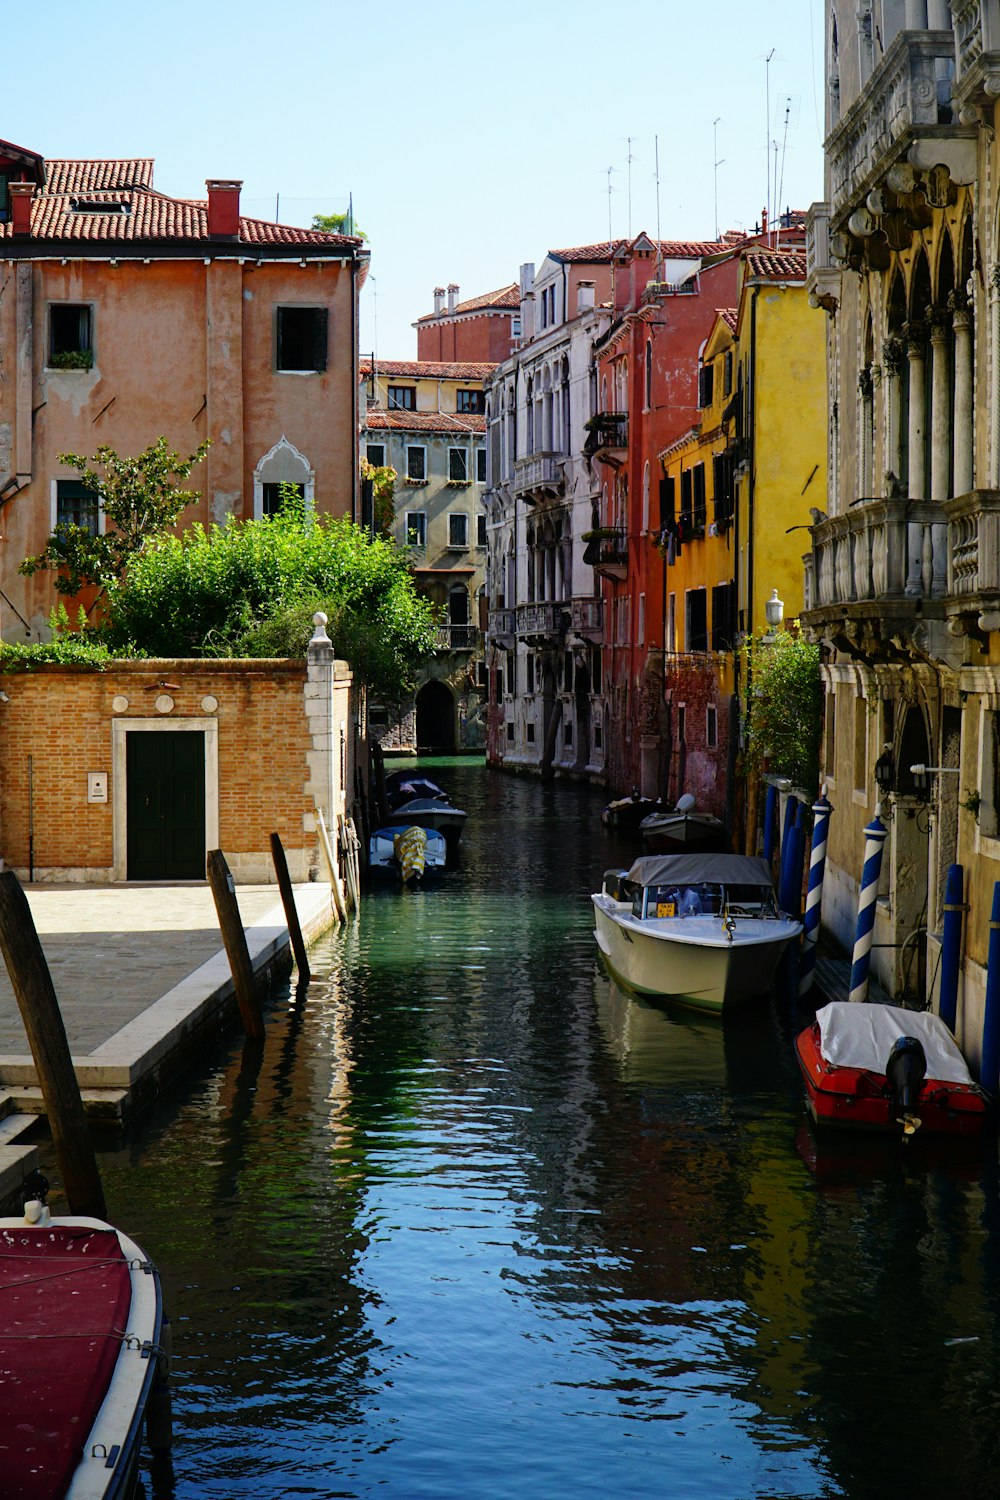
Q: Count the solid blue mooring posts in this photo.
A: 6